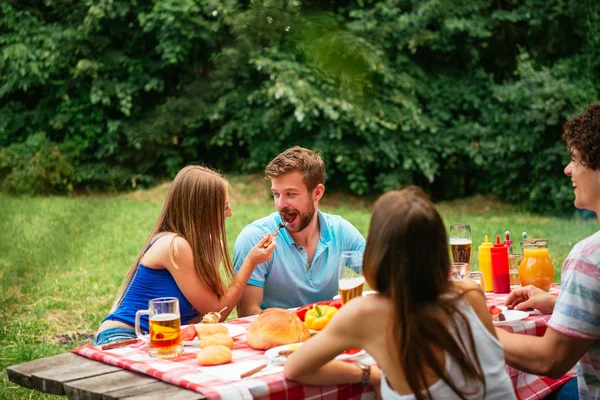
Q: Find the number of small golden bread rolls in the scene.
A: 3